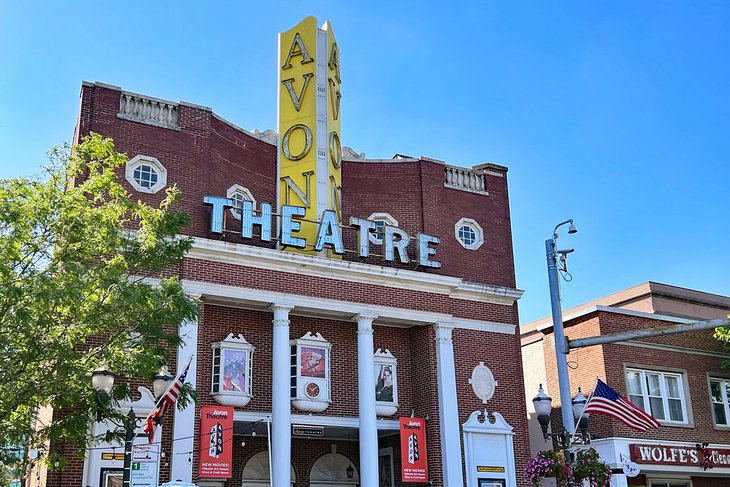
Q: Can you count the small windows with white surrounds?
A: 4